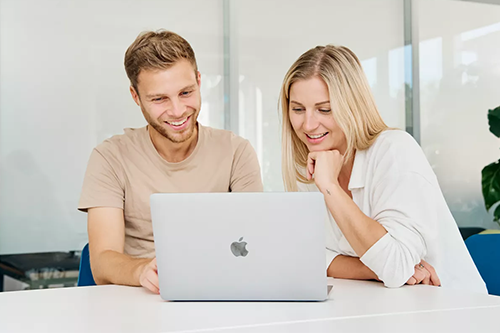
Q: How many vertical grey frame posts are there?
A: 2